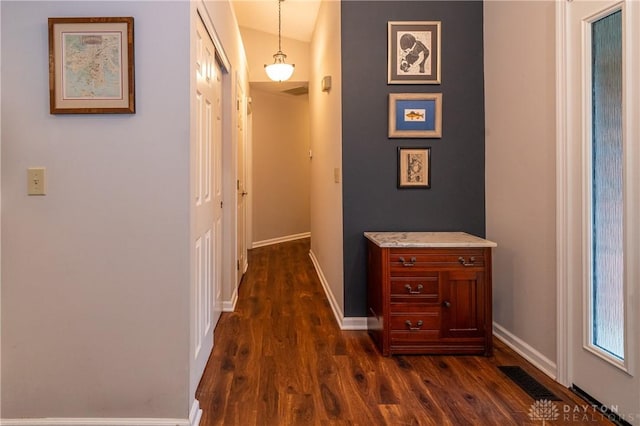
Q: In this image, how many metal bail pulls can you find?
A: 4